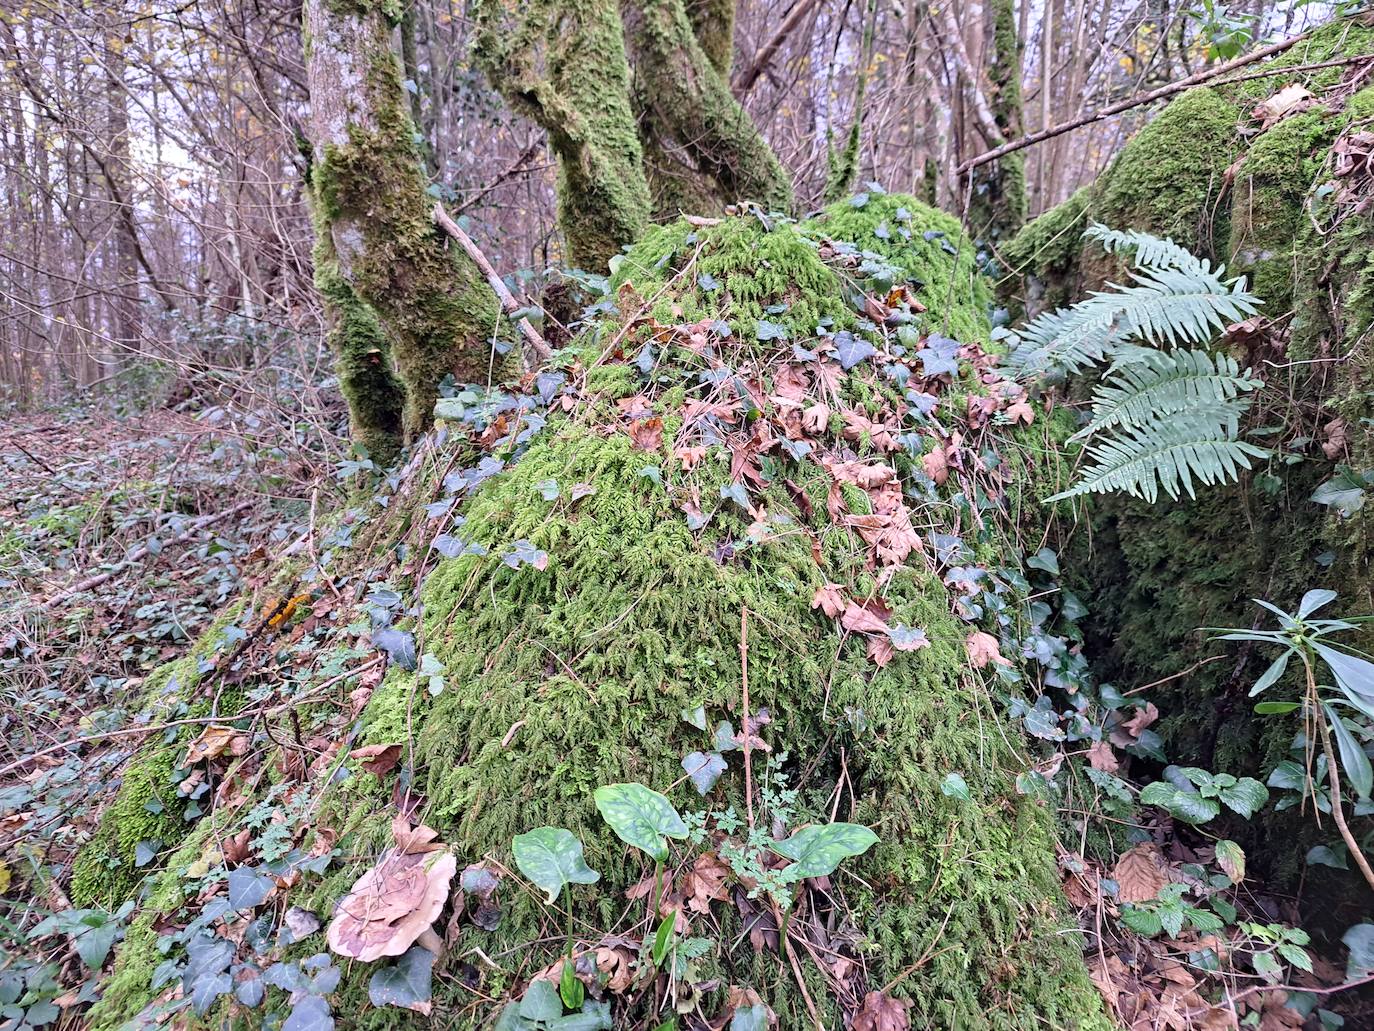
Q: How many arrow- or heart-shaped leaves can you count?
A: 3